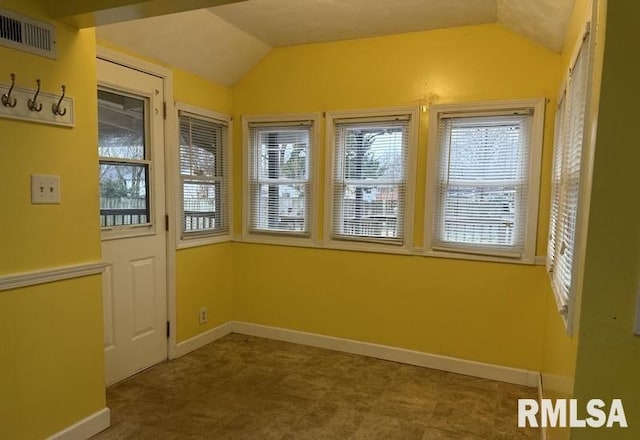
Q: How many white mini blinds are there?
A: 6